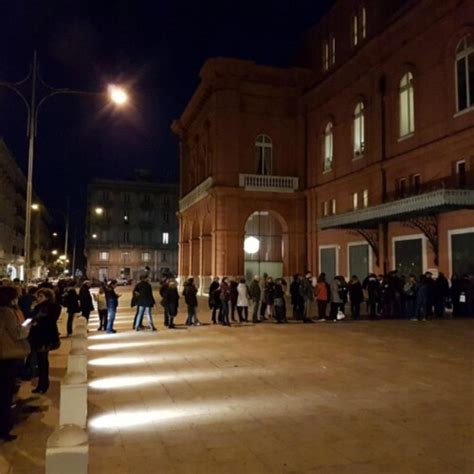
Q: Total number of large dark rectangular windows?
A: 4